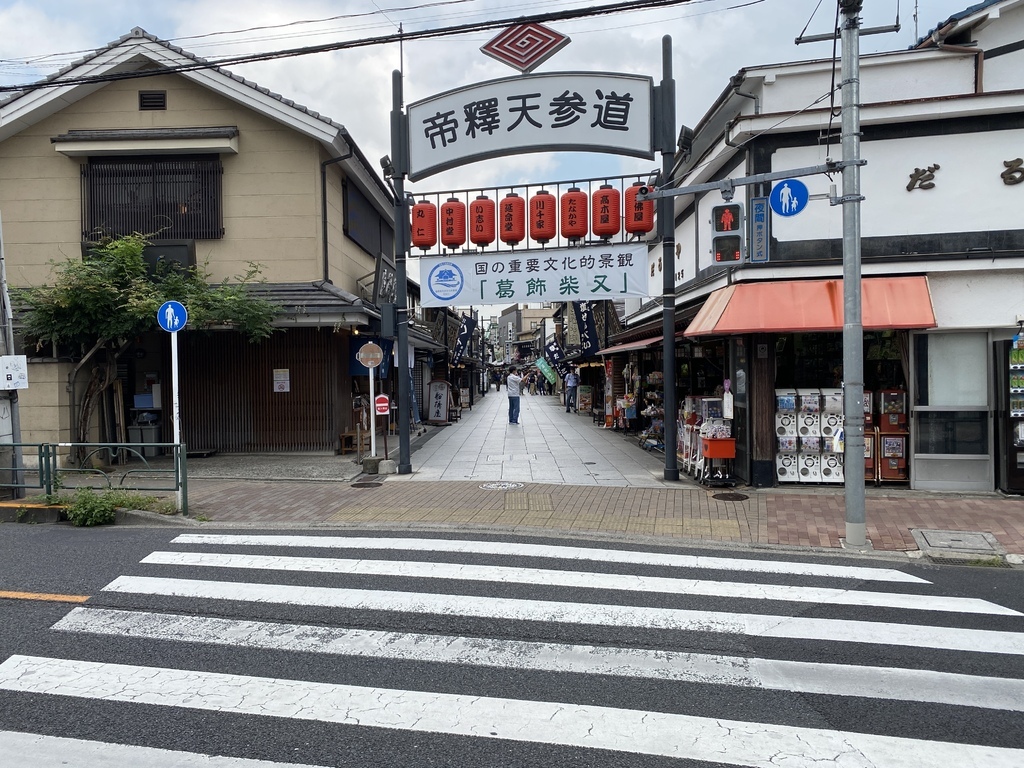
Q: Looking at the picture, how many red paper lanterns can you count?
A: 8